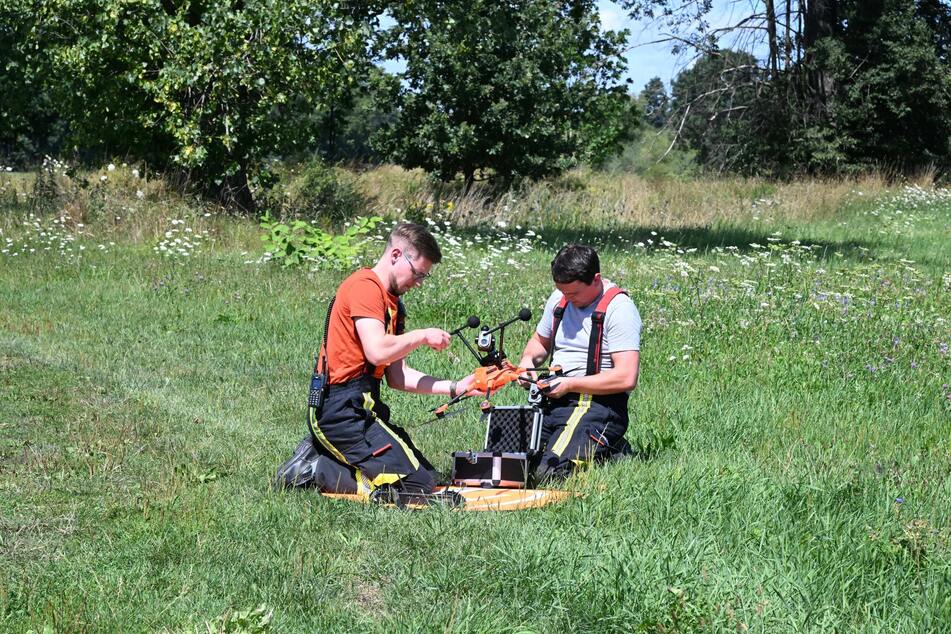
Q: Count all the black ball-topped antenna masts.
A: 2